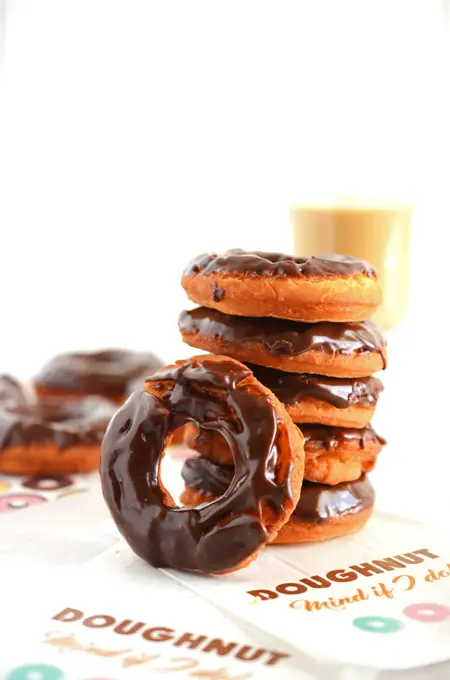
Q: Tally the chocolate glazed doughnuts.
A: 9